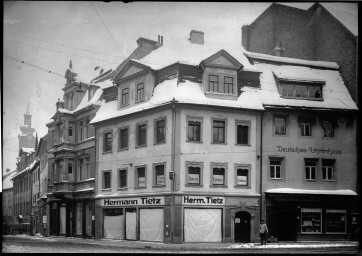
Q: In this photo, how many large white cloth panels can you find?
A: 4